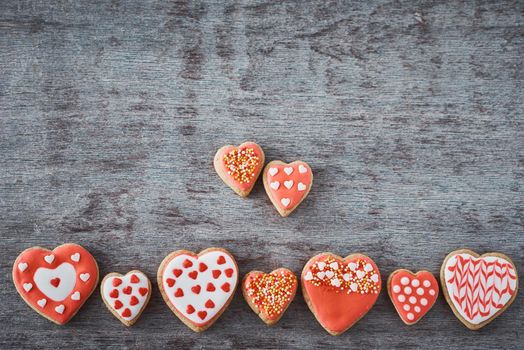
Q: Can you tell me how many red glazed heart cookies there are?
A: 6